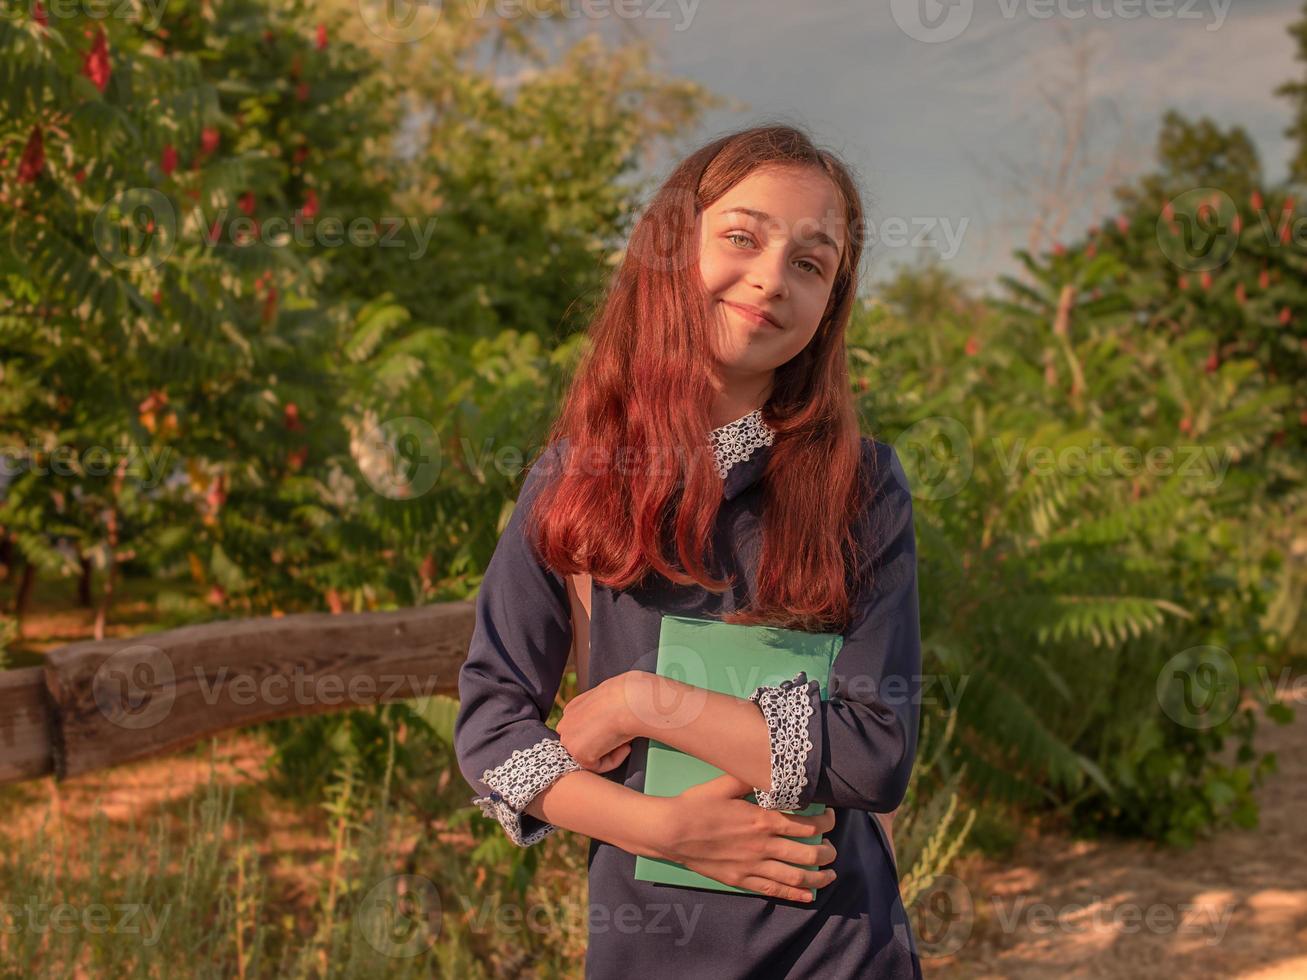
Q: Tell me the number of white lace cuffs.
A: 2